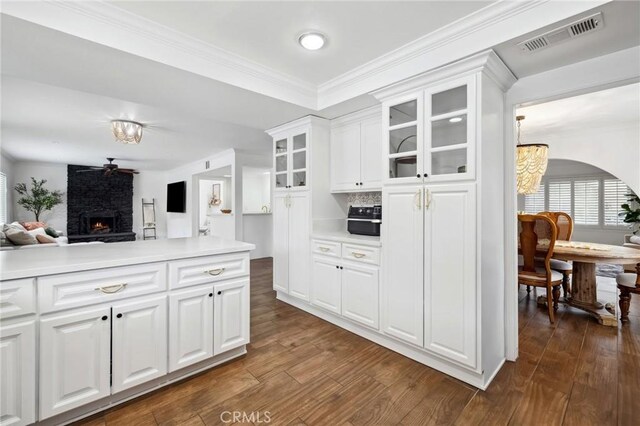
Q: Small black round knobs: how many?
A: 12